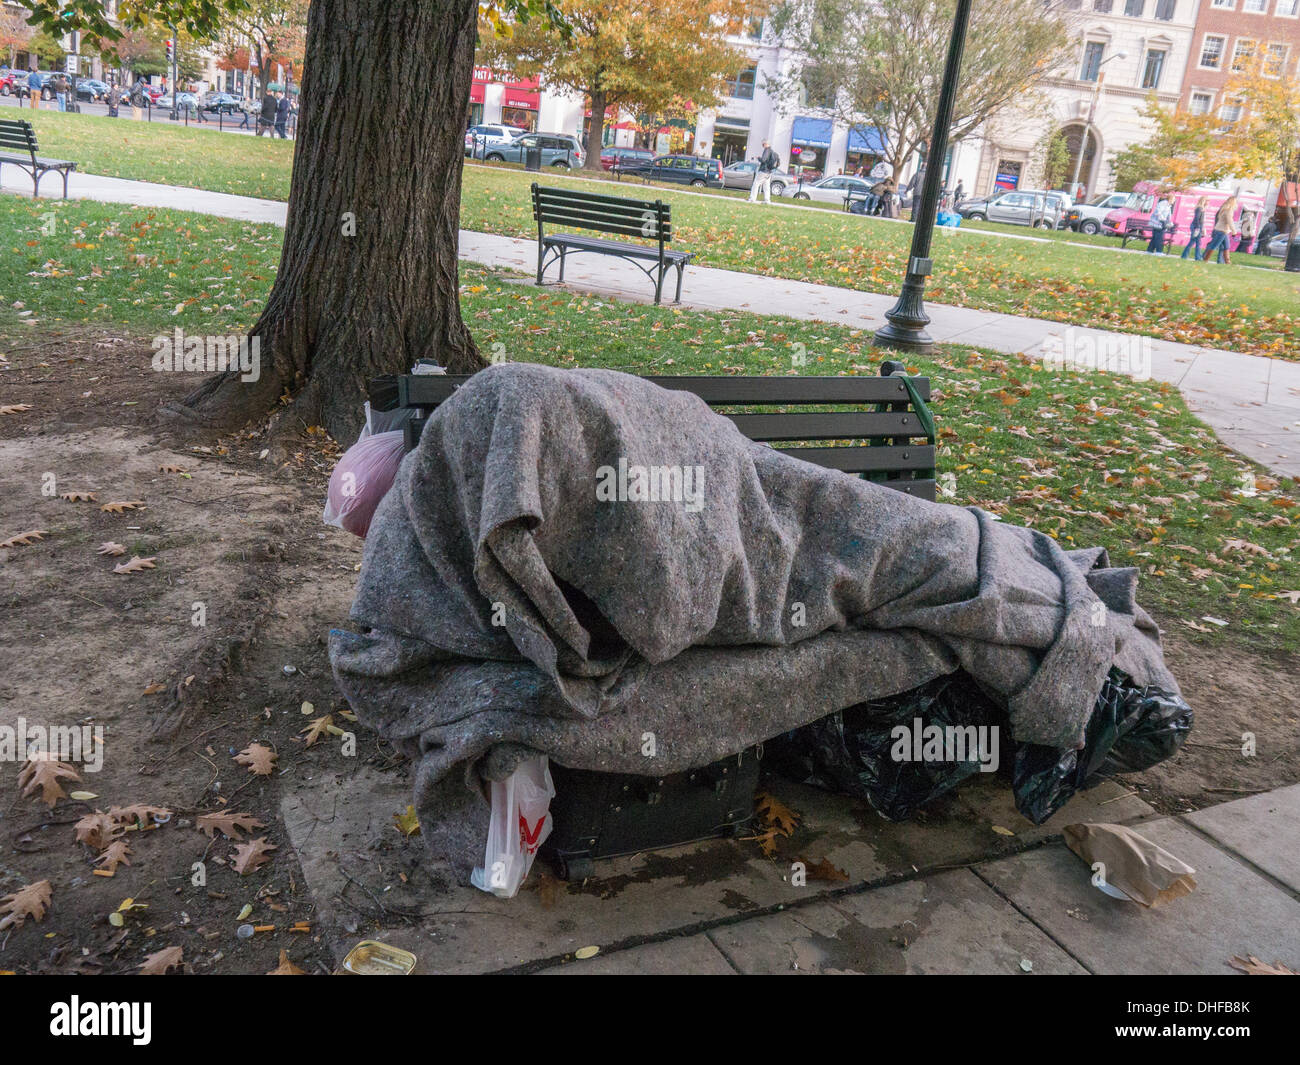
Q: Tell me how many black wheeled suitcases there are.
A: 1